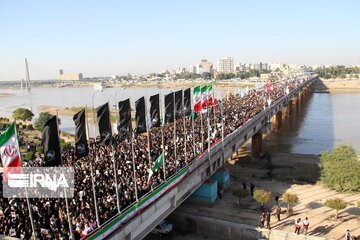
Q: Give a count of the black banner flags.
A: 9